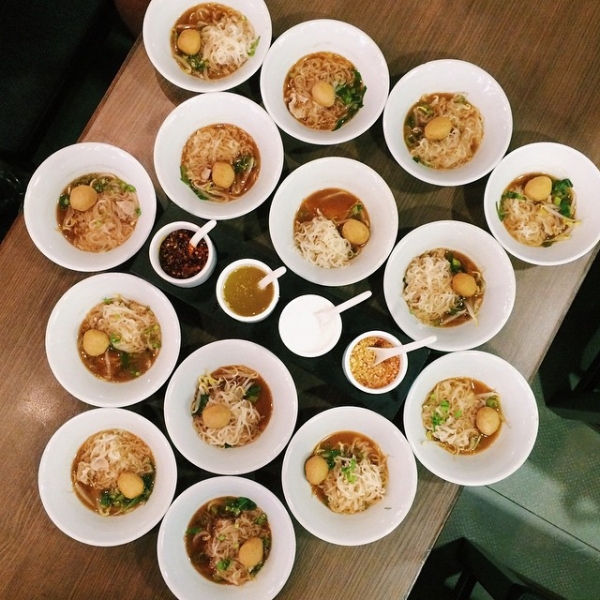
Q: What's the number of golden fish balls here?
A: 14